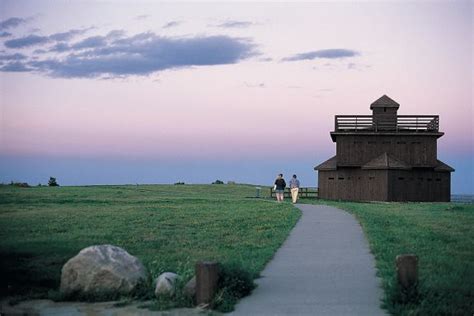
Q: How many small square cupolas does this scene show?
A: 1